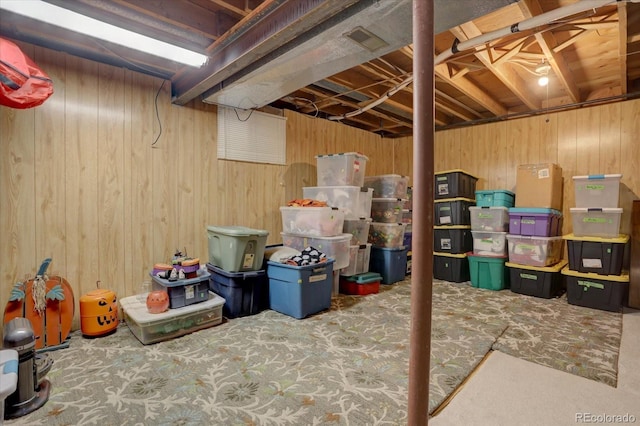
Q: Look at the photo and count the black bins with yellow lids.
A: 7